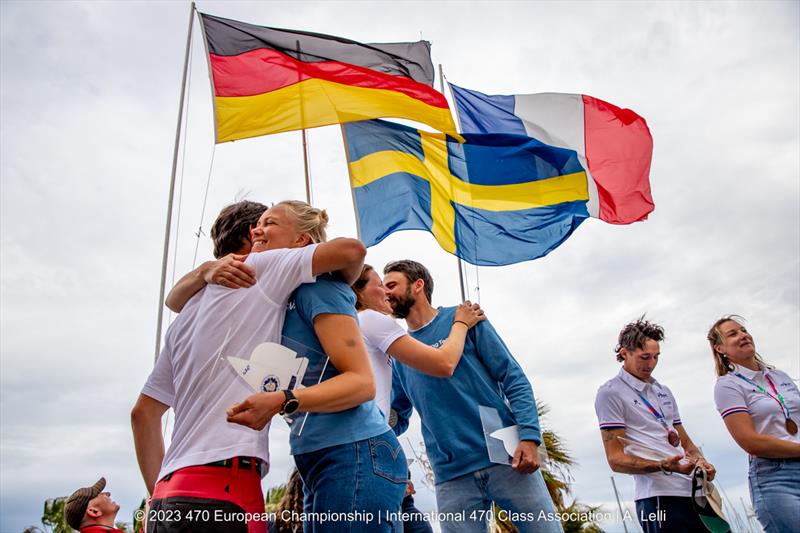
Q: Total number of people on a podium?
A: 6